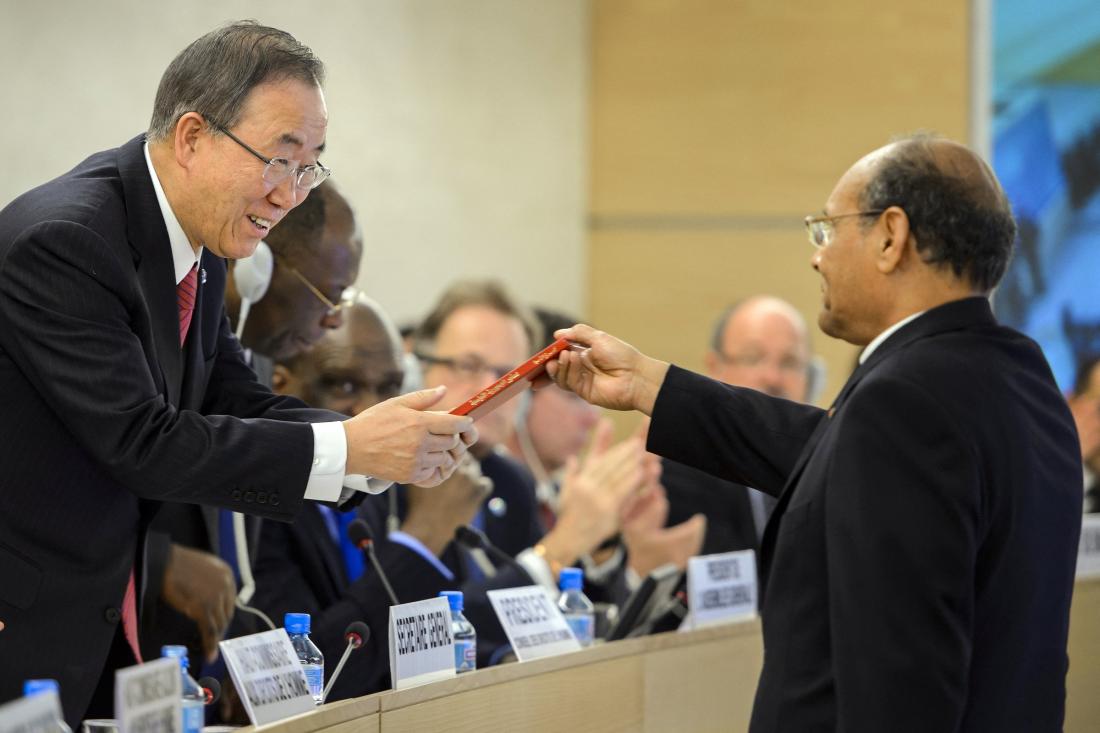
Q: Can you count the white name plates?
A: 7